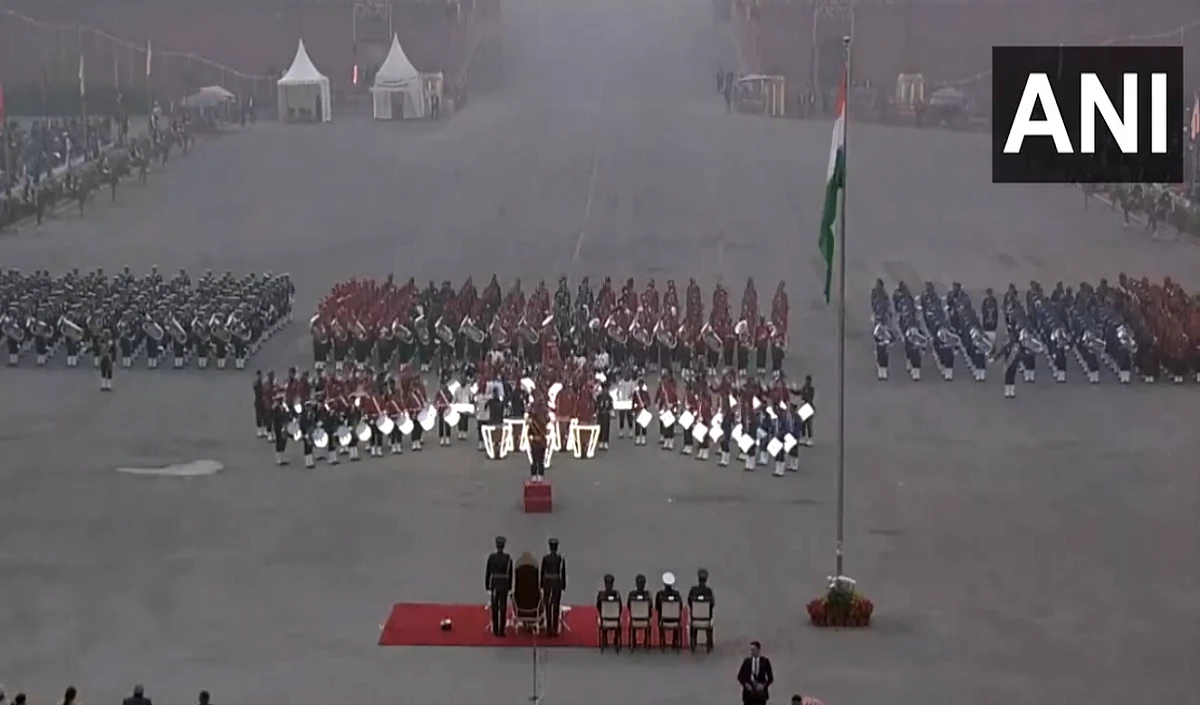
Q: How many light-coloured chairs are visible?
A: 4